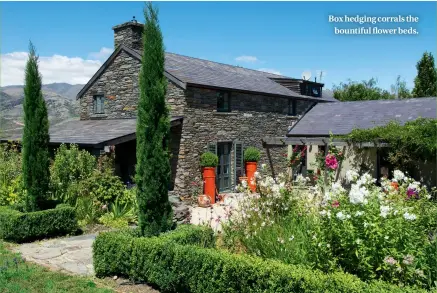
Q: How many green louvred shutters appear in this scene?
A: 2